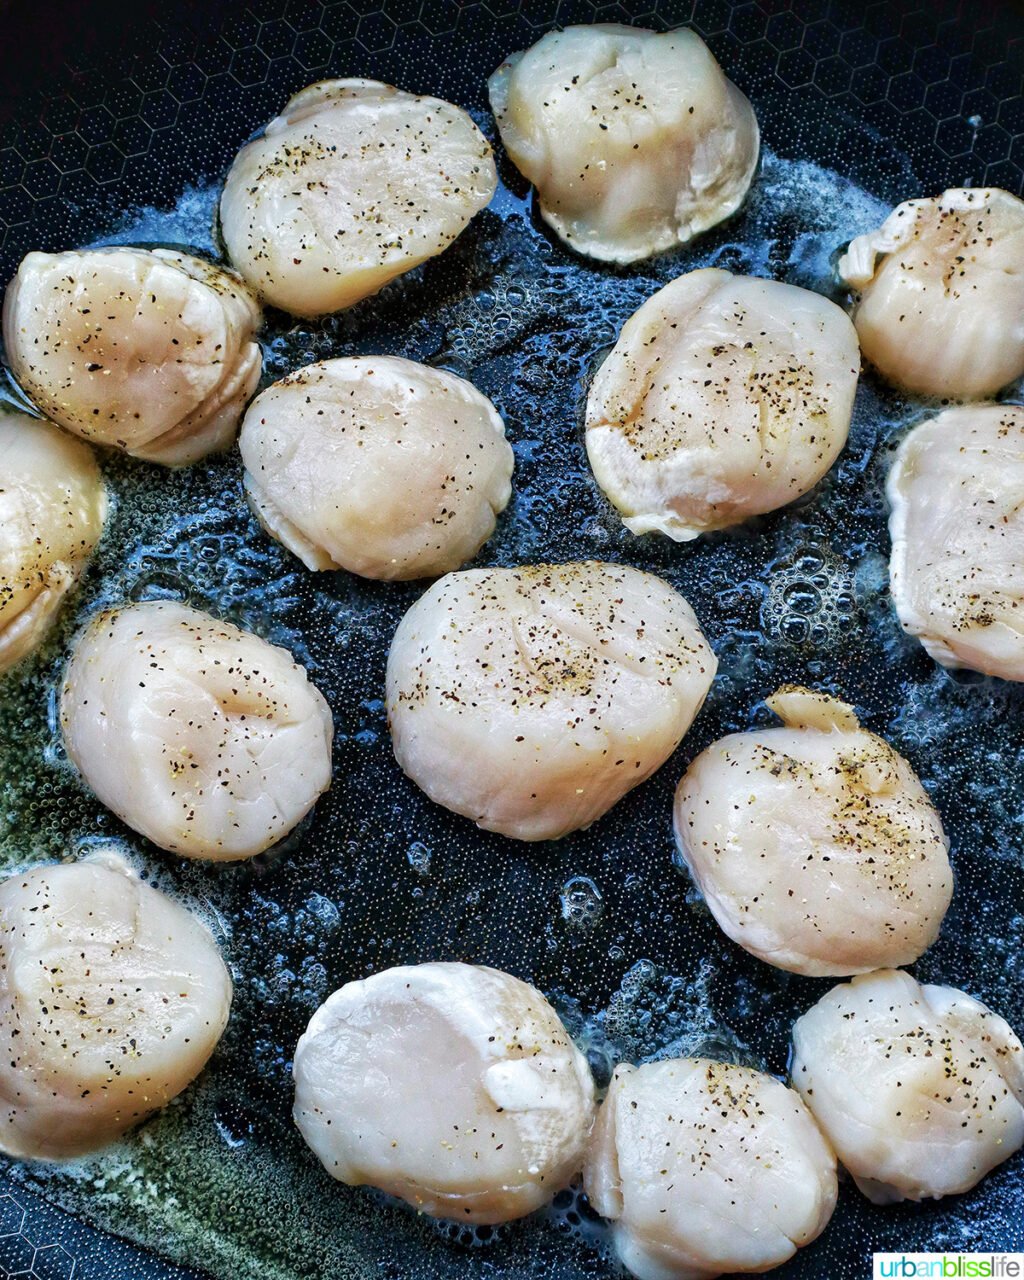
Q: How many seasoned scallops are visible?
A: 15